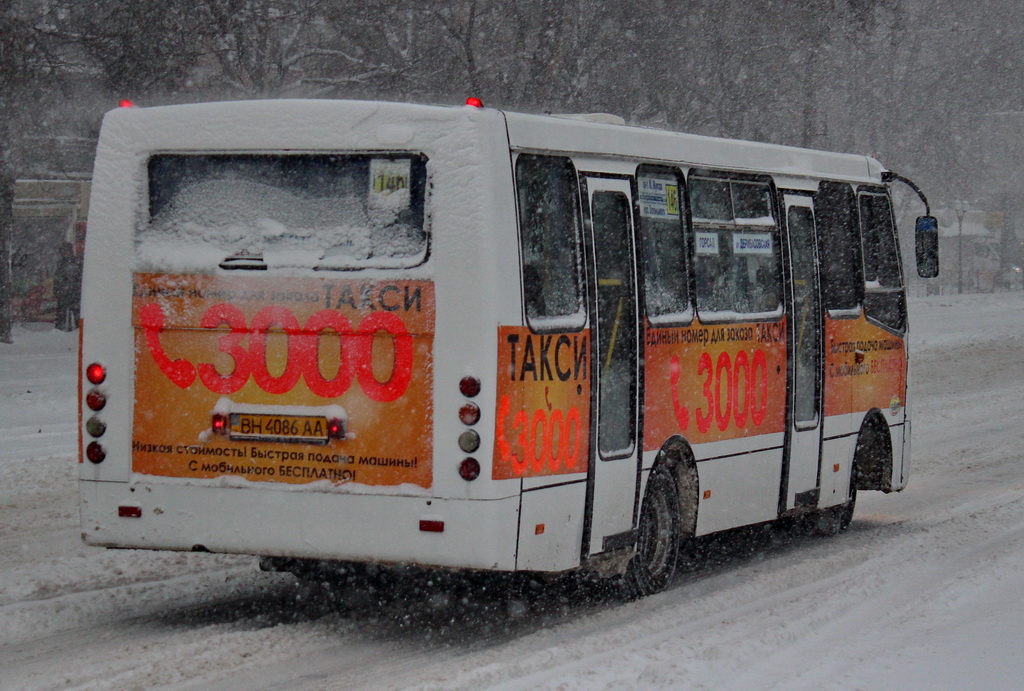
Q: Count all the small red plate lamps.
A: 2